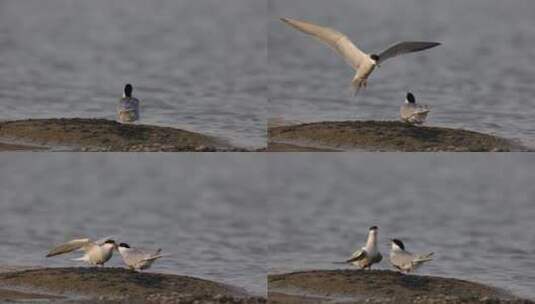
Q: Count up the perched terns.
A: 6